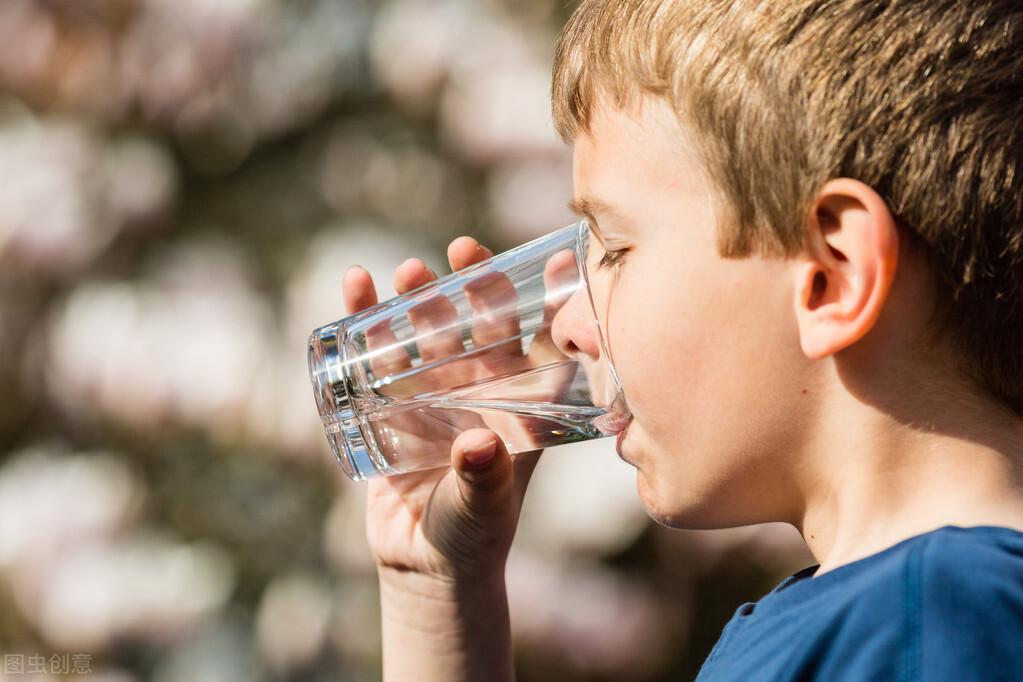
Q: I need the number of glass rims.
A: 1